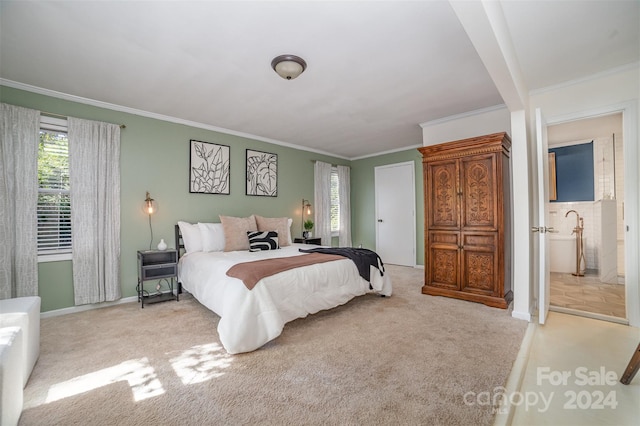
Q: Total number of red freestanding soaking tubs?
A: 0